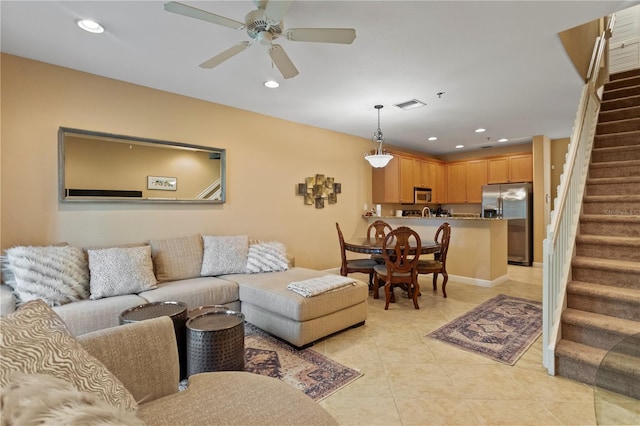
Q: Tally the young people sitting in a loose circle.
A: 0